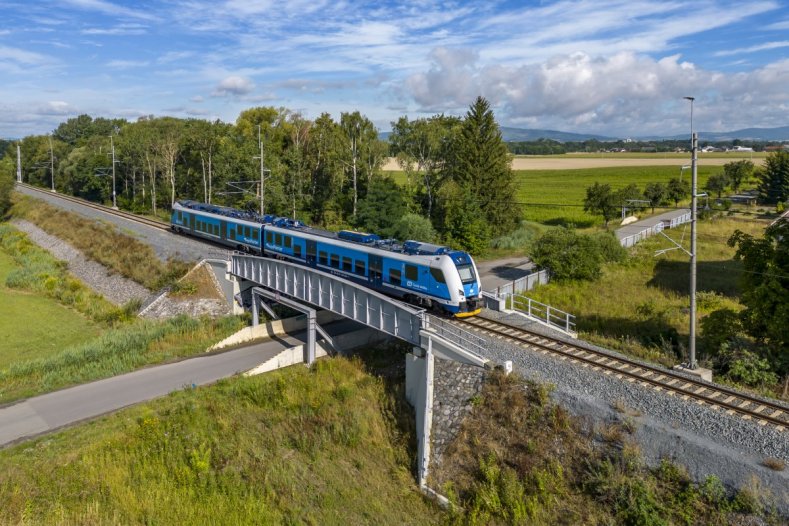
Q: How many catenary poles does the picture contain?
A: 5